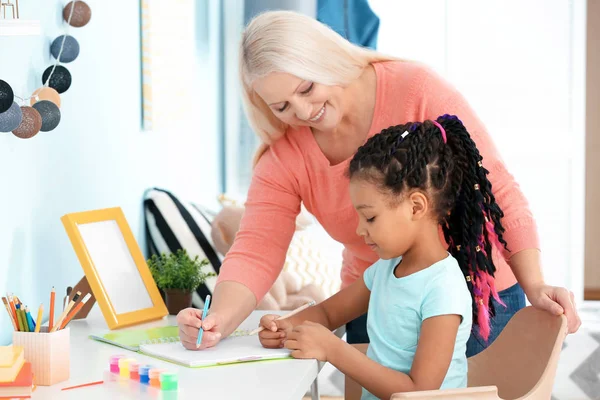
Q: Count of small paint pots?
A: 6